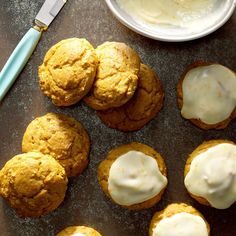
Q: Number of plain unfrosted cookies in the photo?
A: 5